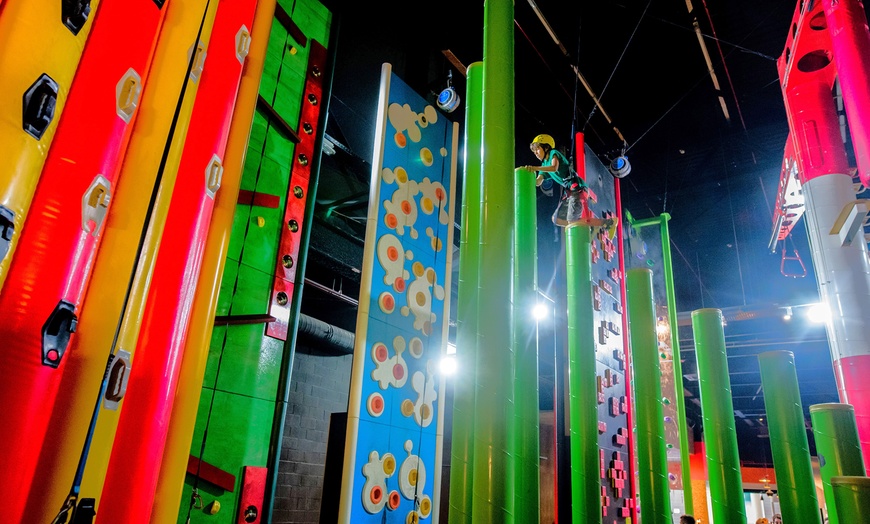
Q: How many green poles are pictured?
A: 9